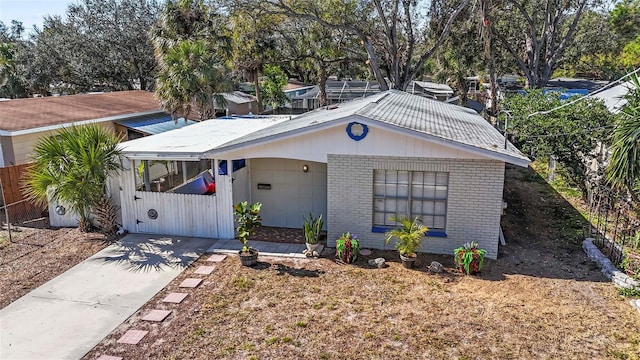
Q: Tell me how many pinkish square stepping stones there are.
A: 7